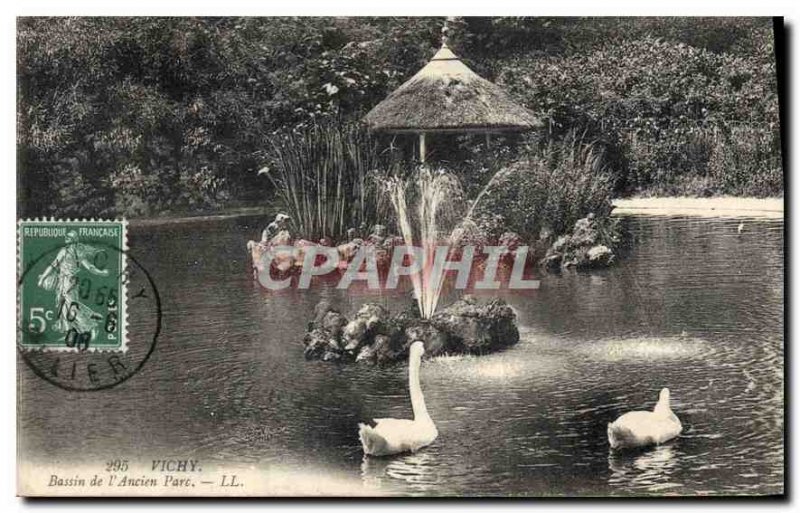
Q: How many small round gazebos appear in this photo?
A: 1